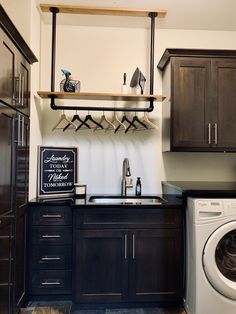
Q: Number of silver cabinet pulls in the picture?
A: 12